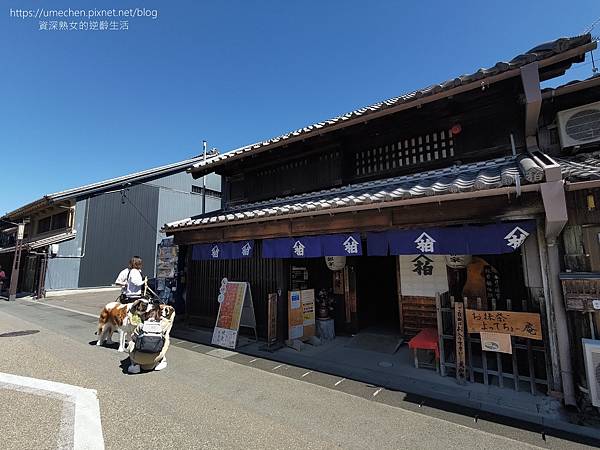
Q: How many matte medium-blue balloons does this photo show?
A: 0